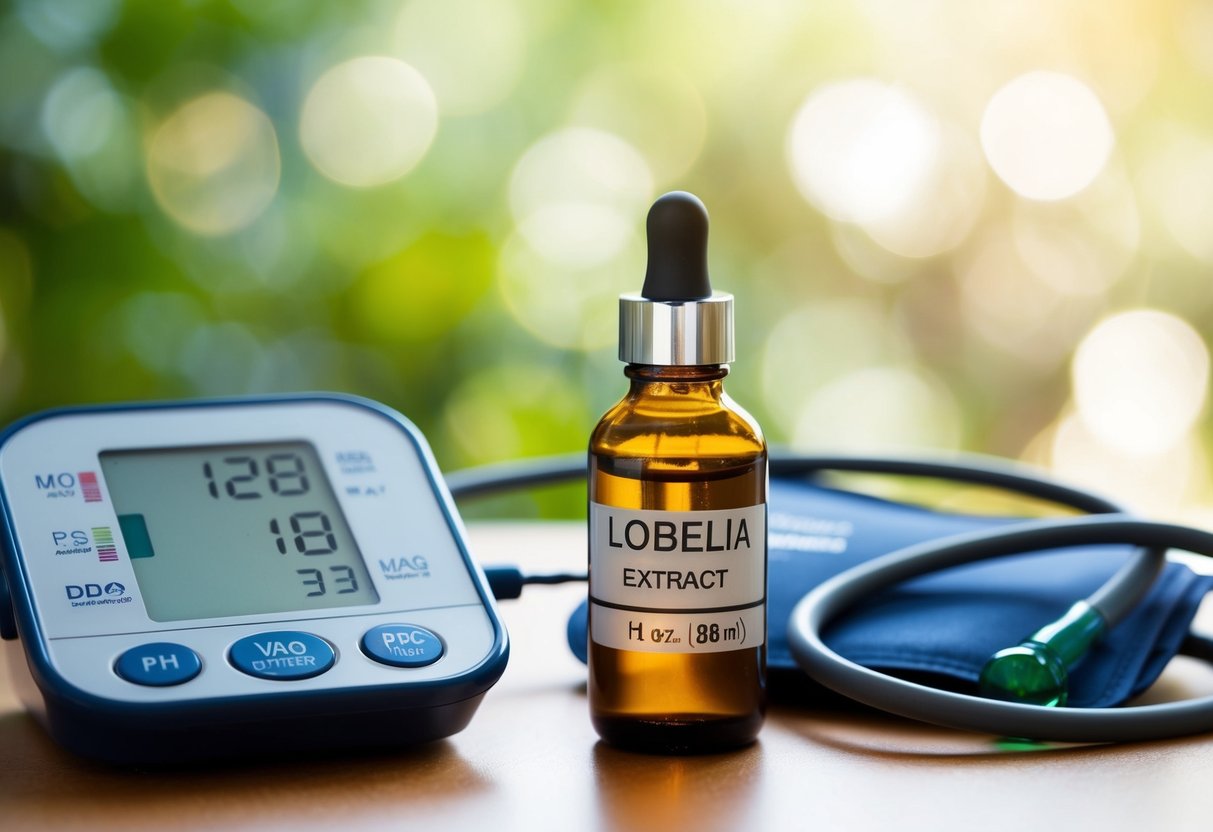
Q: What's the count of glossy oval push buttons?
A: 3